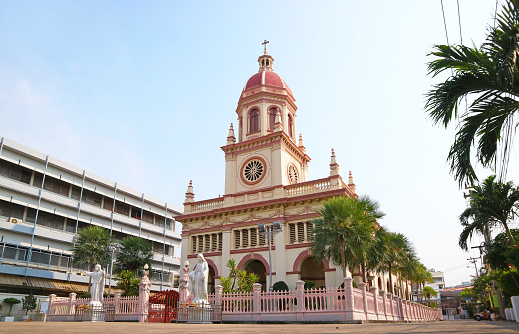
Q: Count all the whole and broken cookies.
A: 0